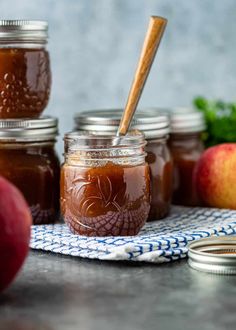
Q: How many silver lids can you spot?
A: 5